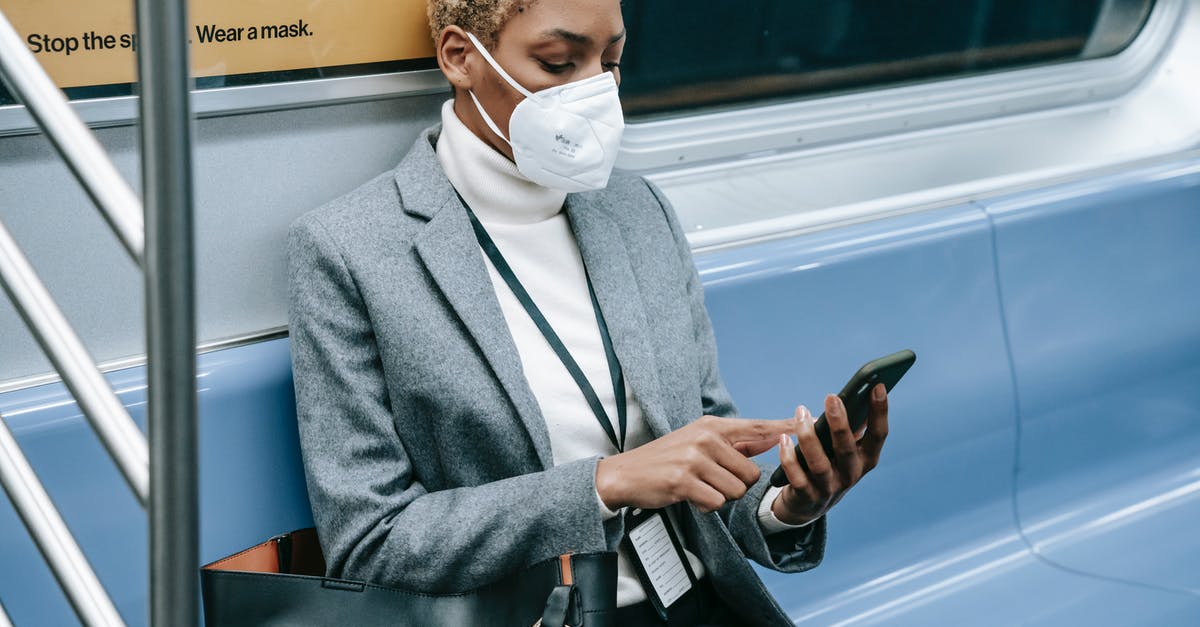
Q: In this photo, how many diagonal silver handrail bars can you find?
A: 3